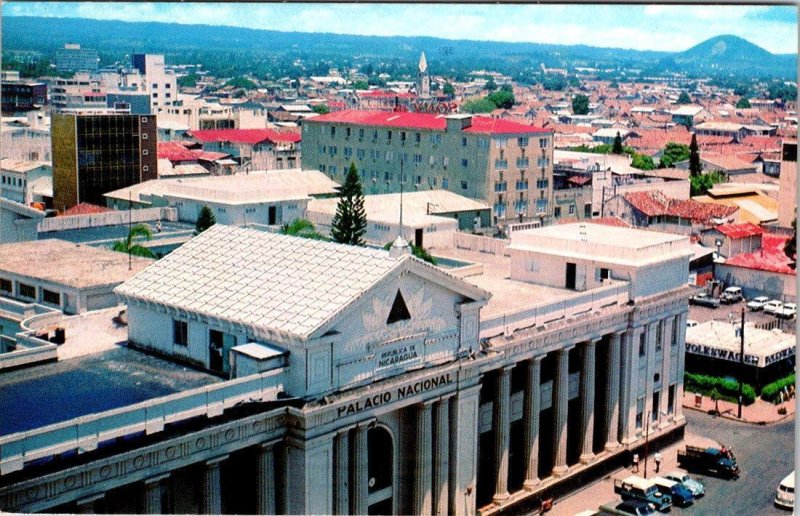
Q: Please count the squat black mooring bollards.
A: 0